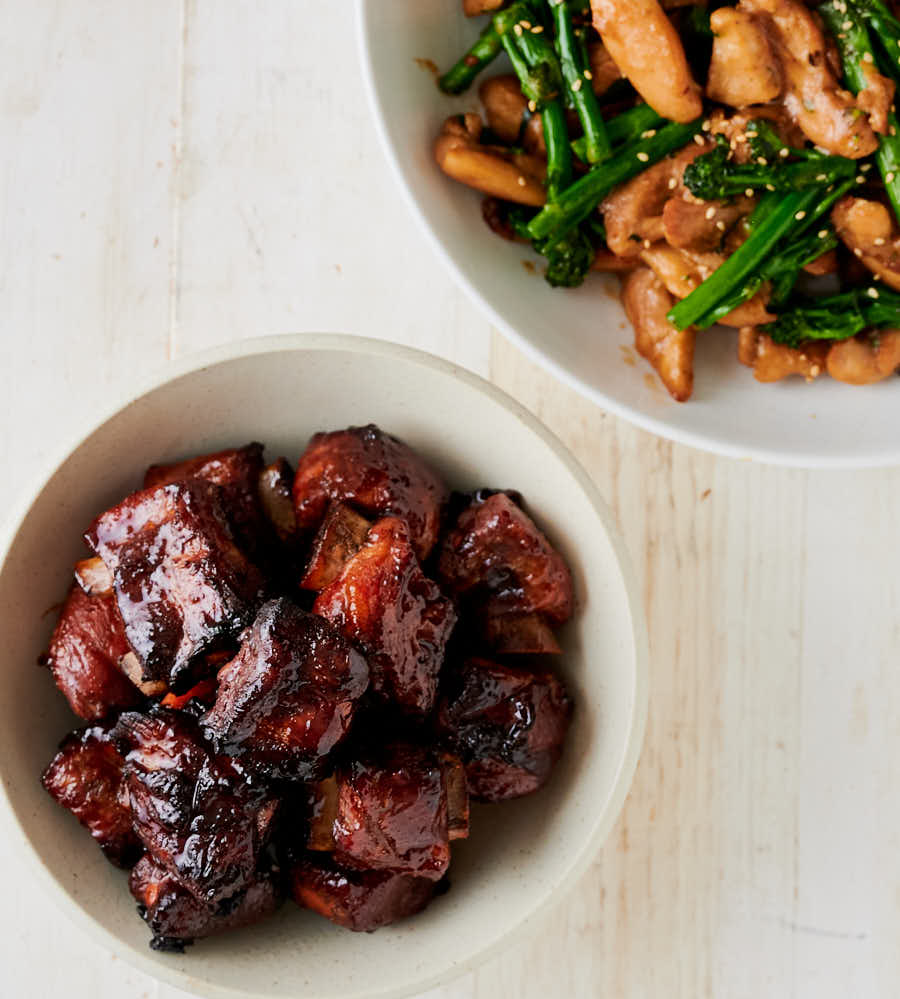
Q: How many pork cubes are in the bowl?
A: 13